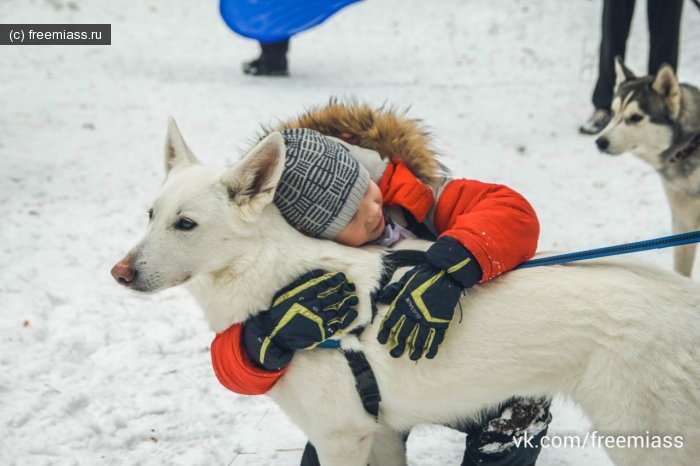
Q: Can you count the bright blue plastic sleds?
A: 1